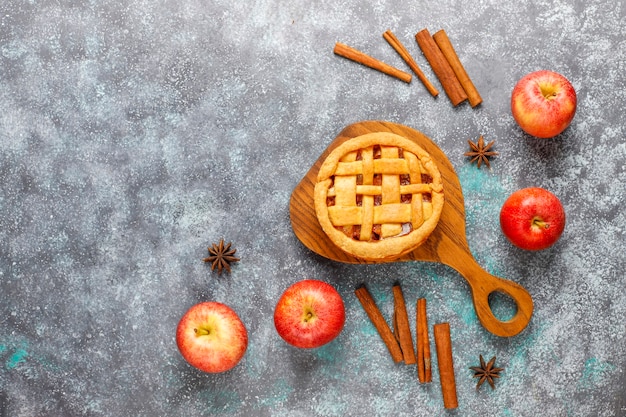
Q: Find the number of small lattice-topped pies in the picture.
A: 1